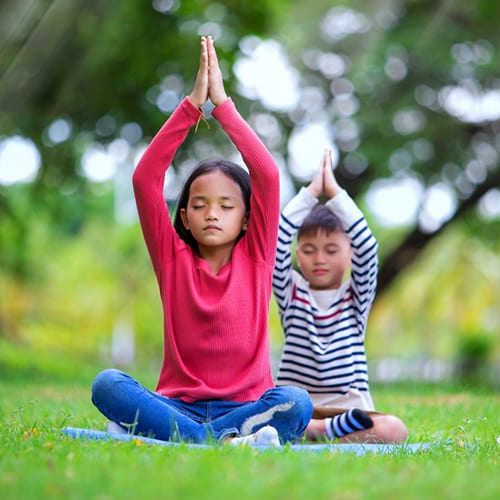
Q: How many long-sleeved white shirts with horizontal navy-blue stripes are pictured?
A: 1